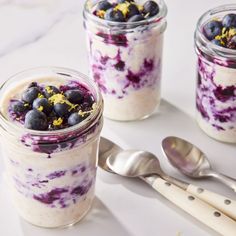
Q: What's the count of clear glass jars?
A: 3